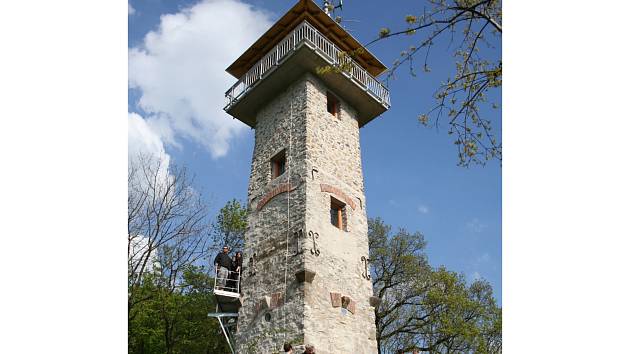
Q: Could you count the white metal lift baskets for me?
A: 1